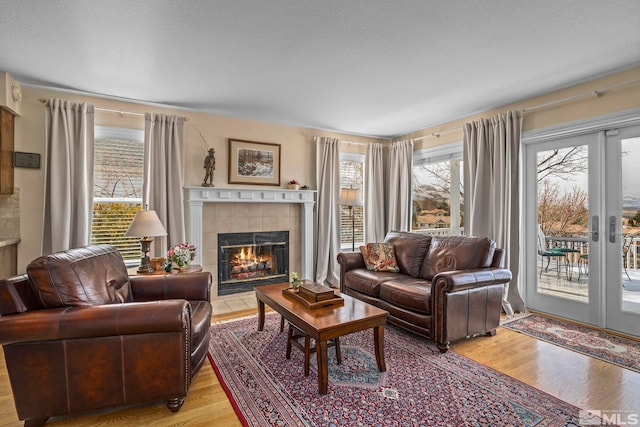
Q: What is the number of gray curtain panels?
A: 6